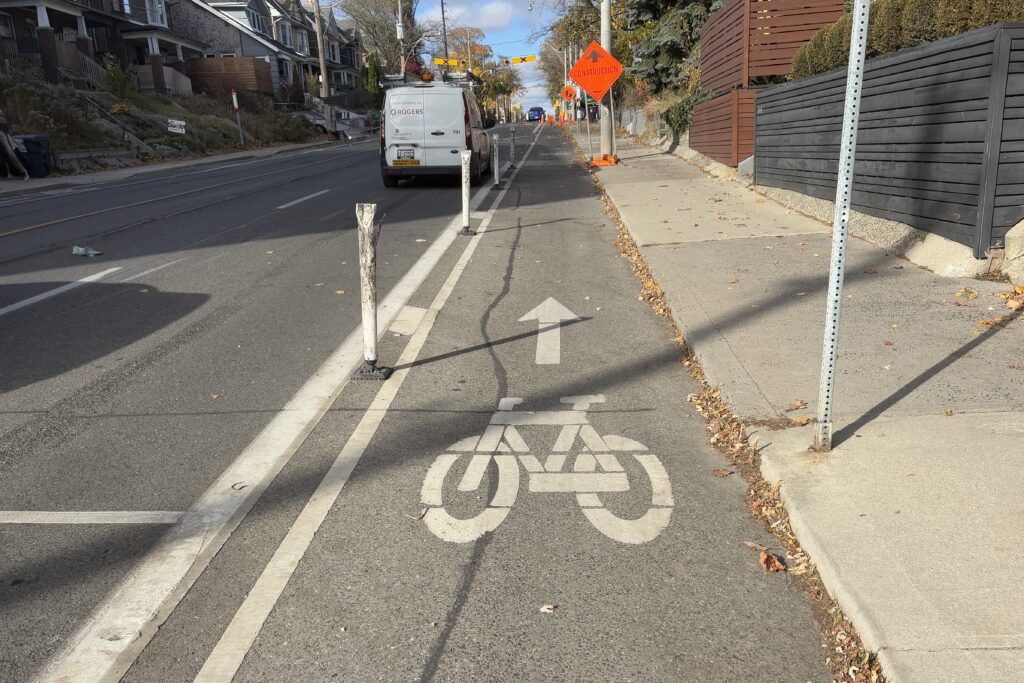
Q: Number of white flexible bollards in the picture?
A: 4